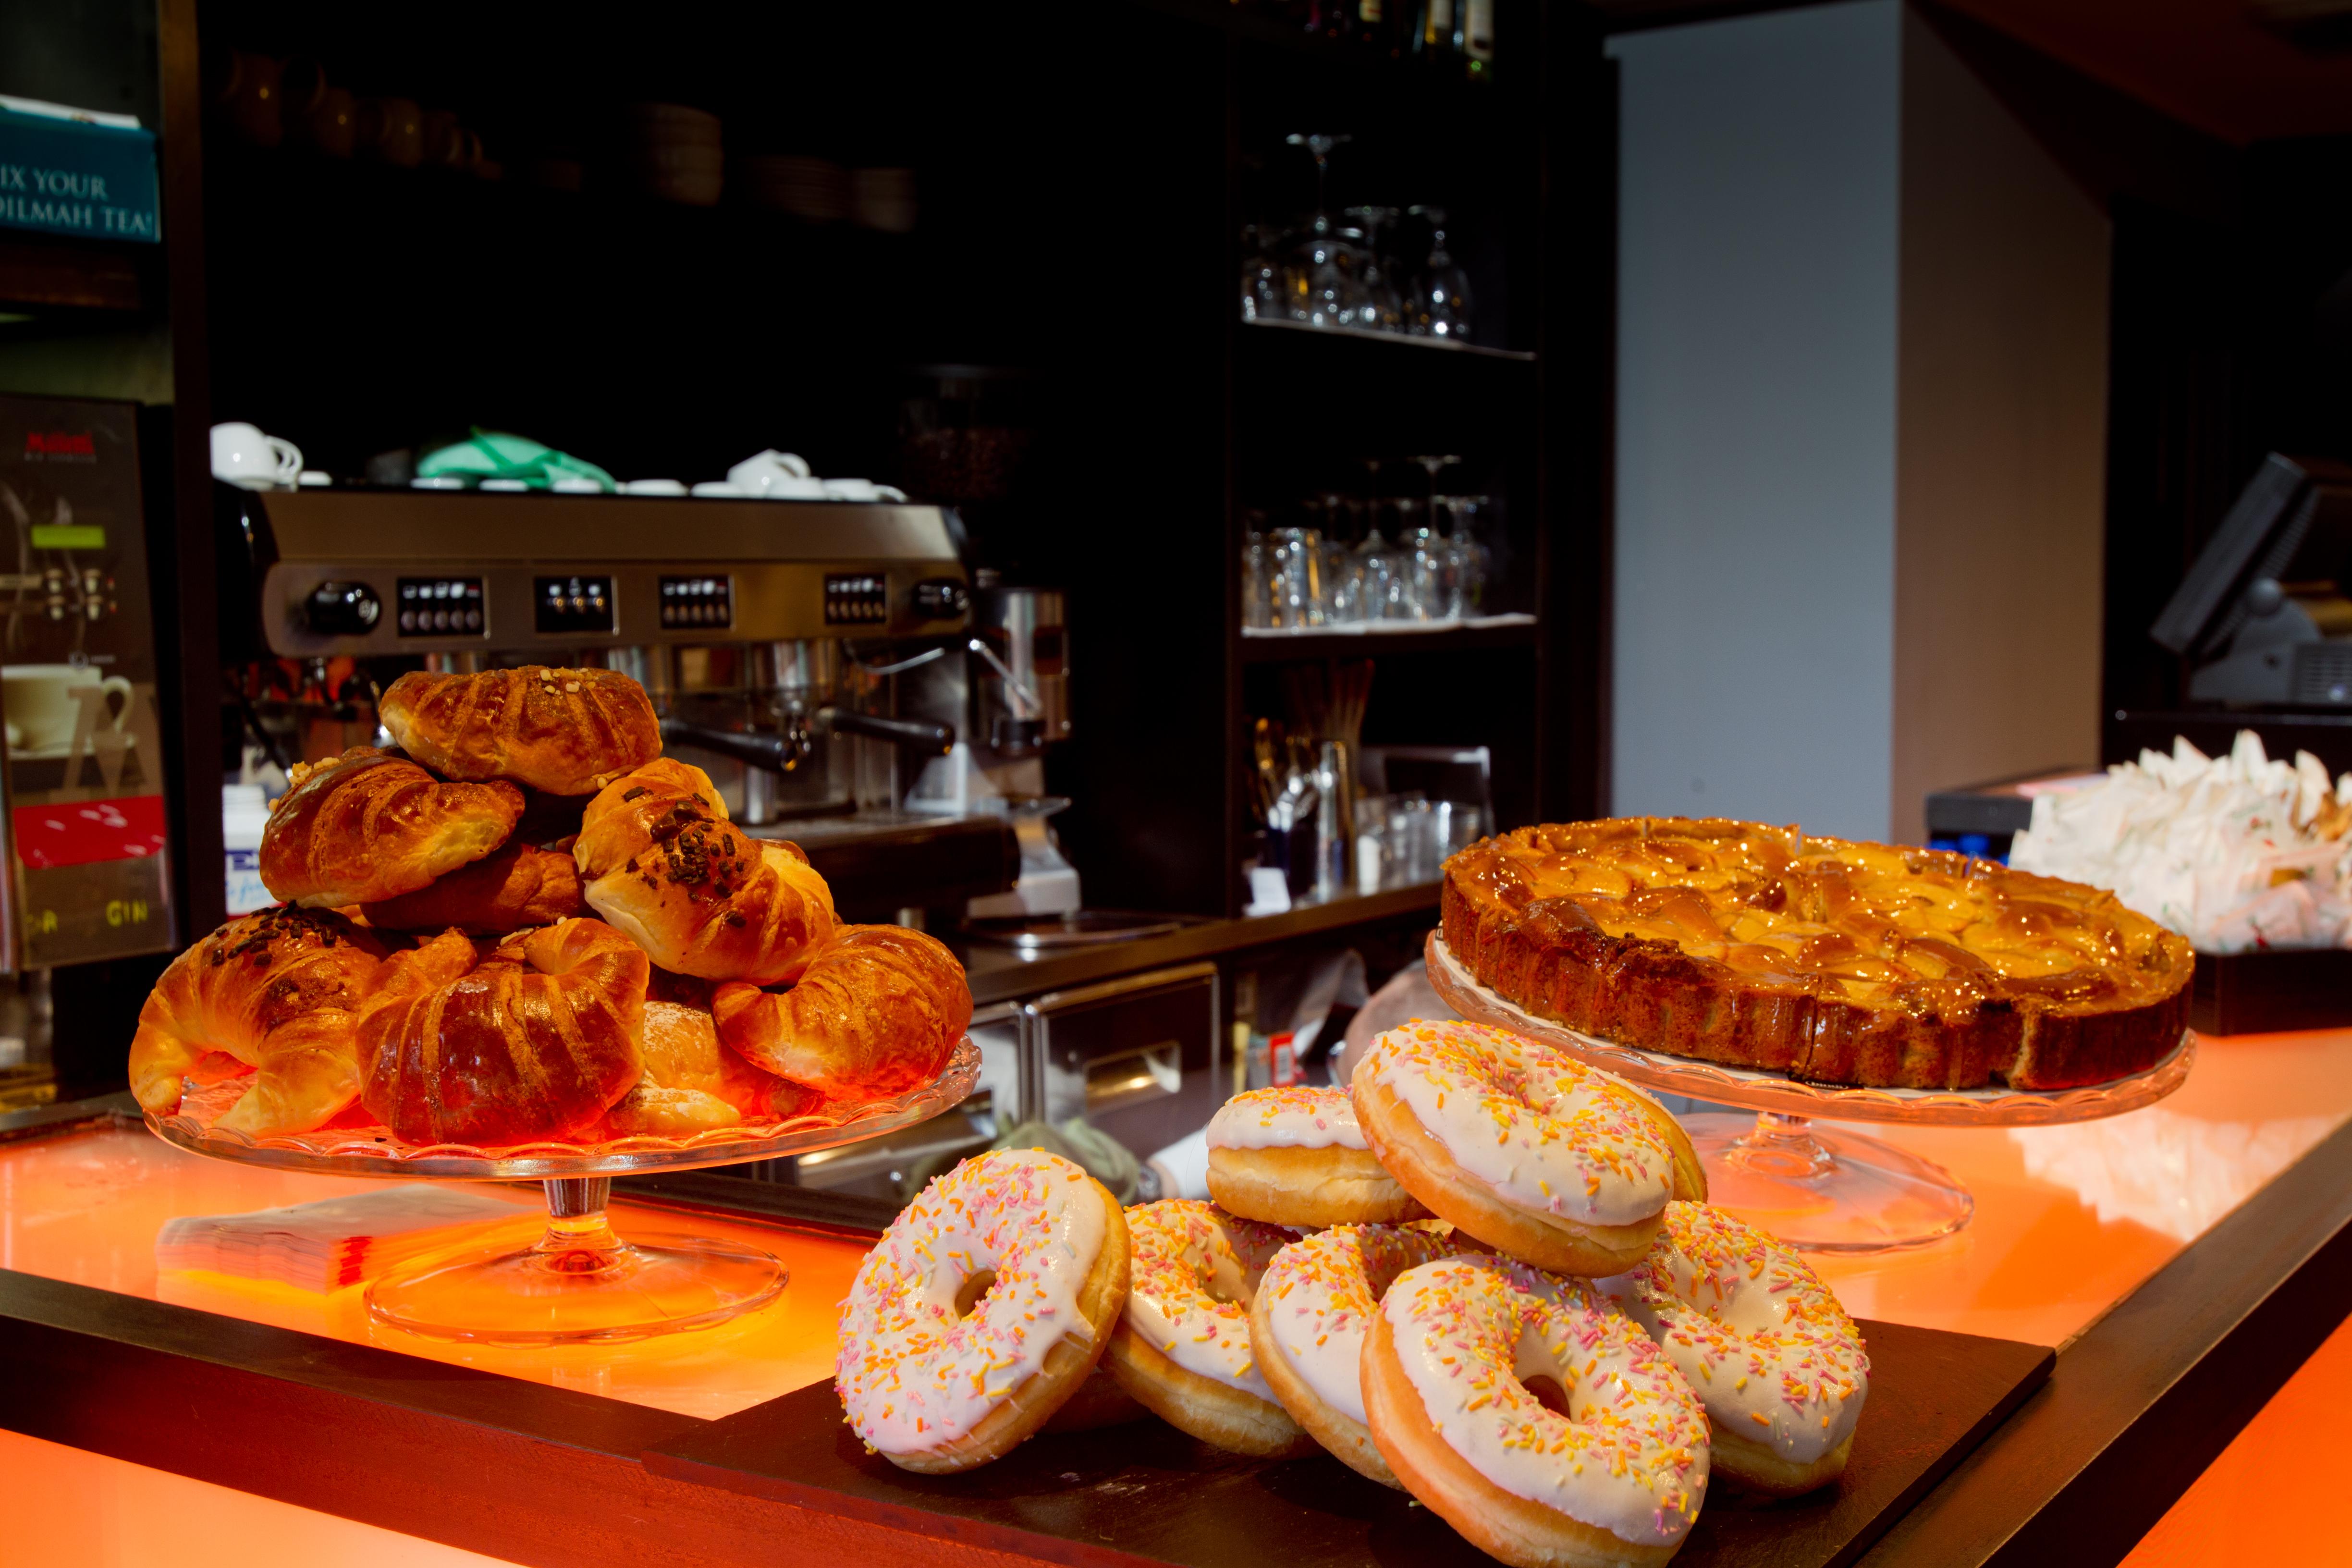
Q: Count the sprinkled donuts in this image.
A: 8